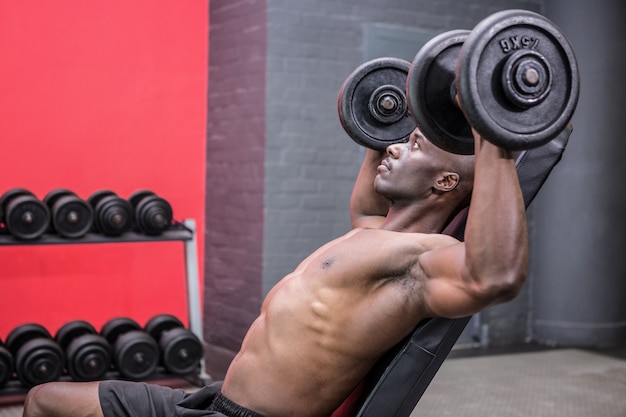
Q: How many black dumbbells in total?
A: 11